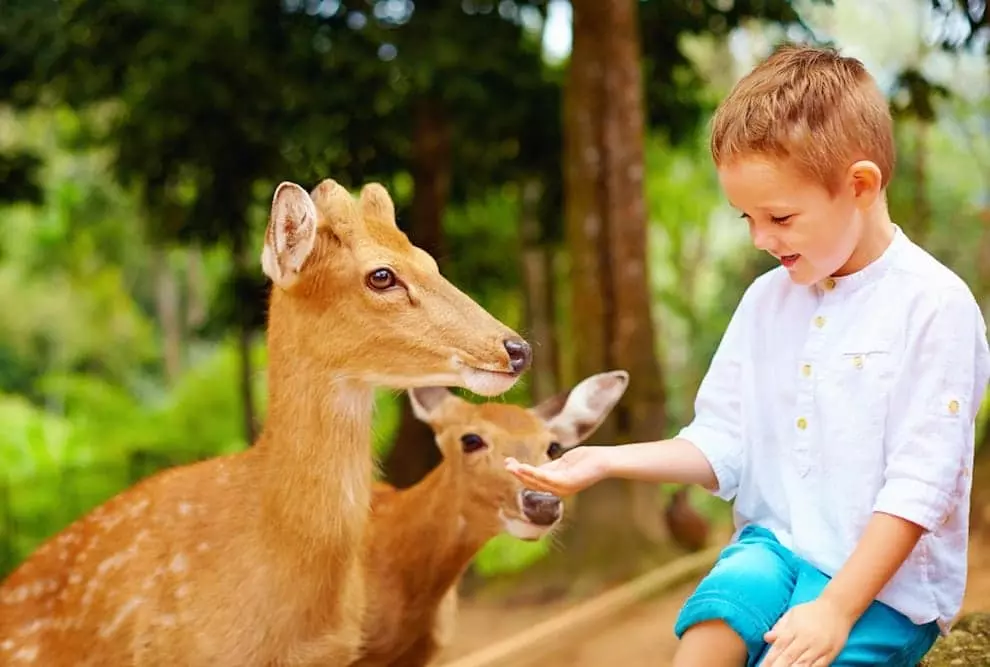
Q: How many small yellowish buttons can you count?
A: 6